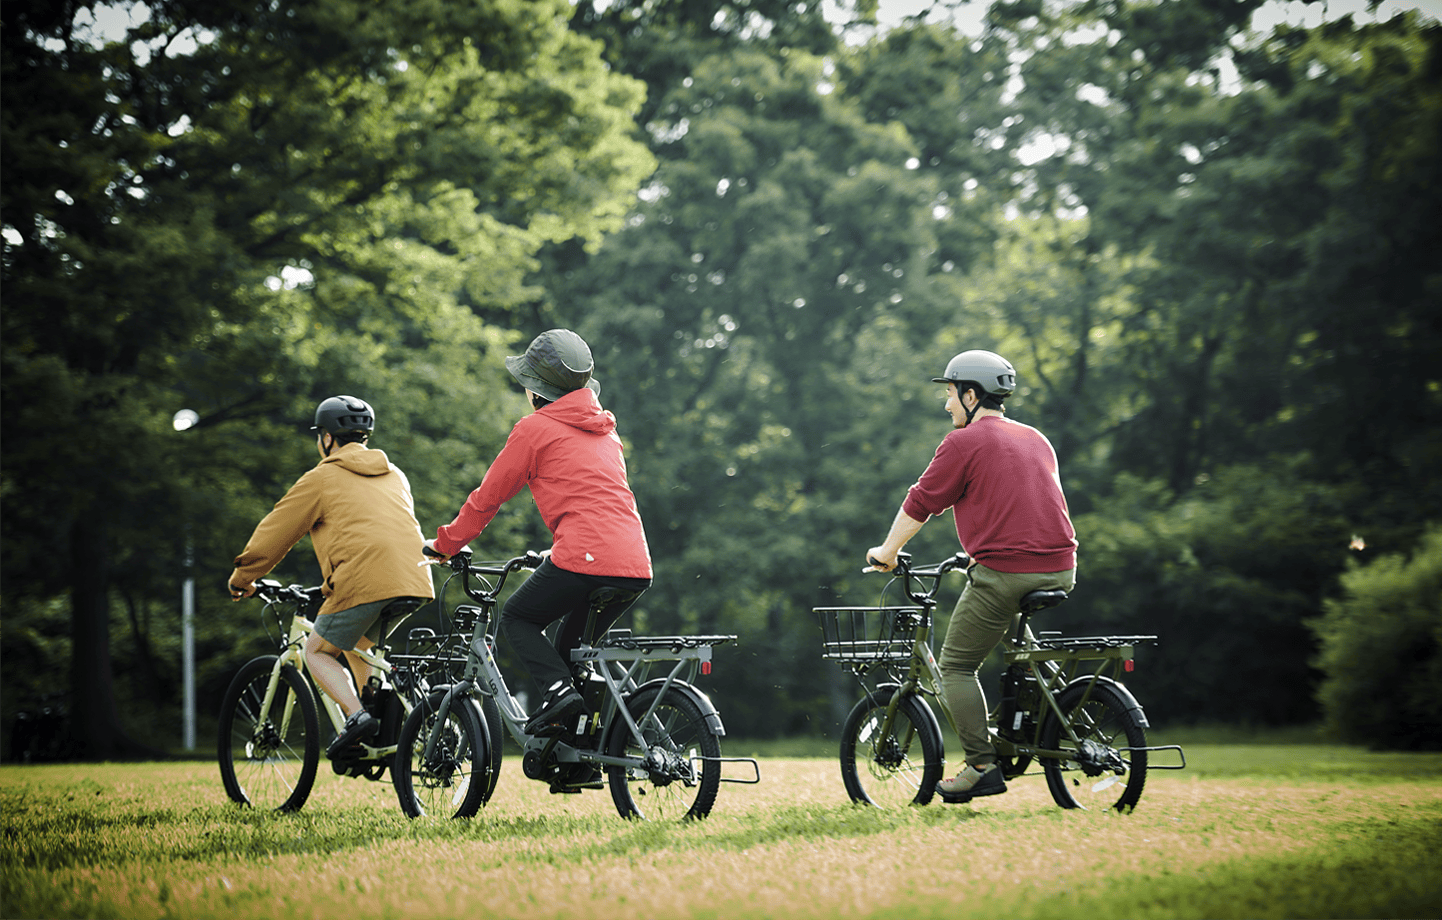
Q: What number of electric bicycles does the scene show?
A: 3